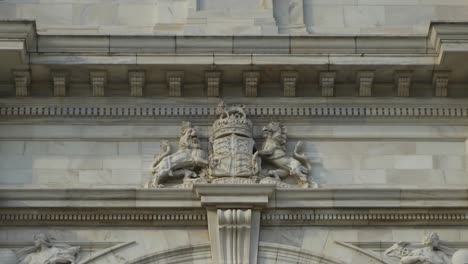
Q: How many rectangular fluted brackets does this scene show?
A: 12